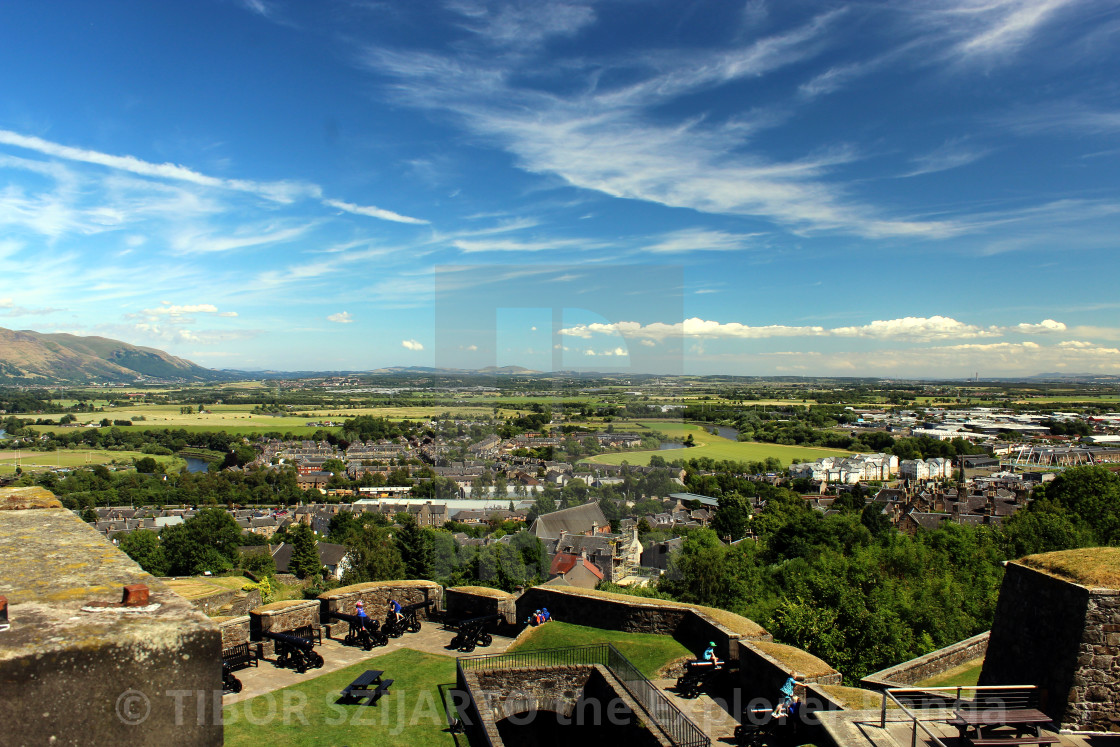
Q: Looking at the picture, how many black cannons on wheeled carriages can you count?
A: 7